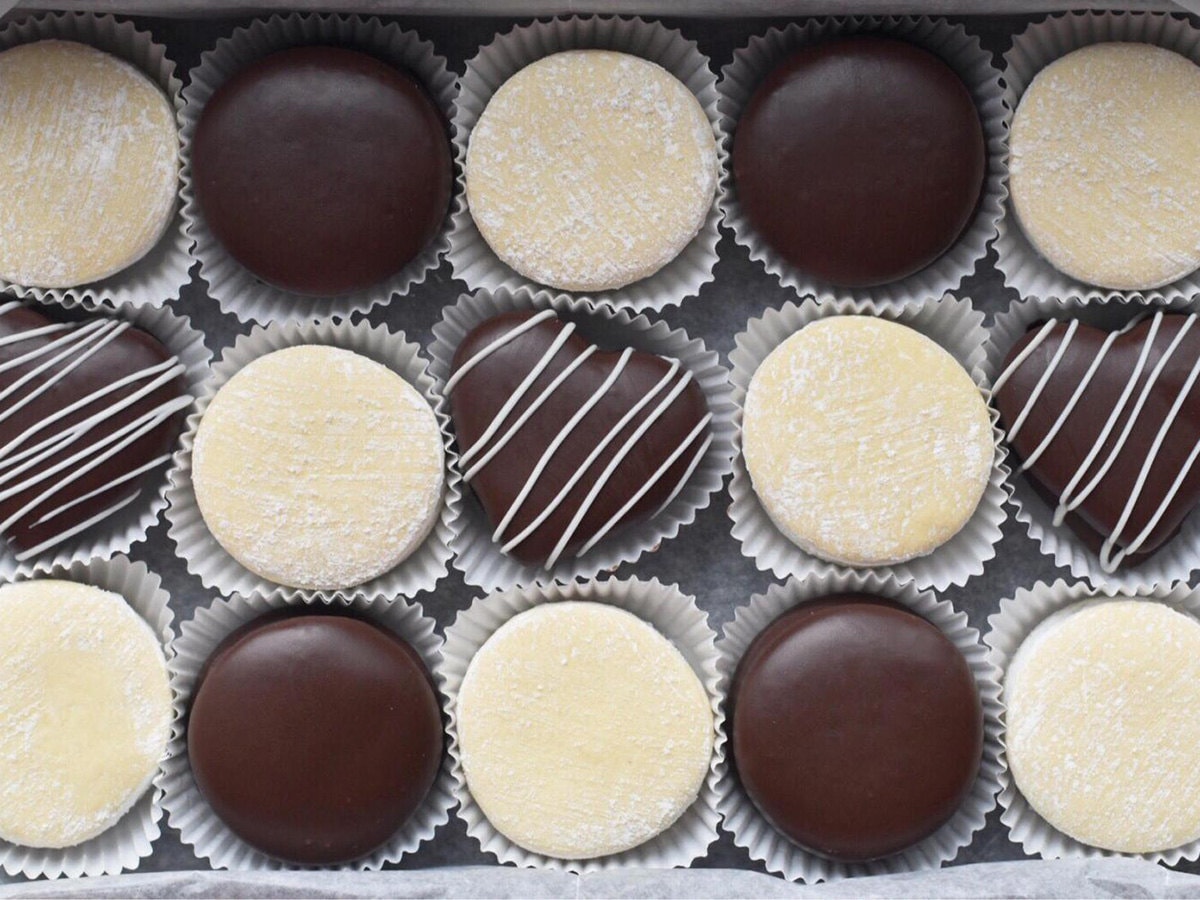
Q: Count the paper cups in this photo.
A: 15